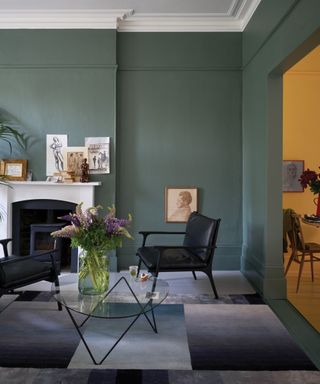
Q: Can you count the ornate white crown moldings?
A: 1